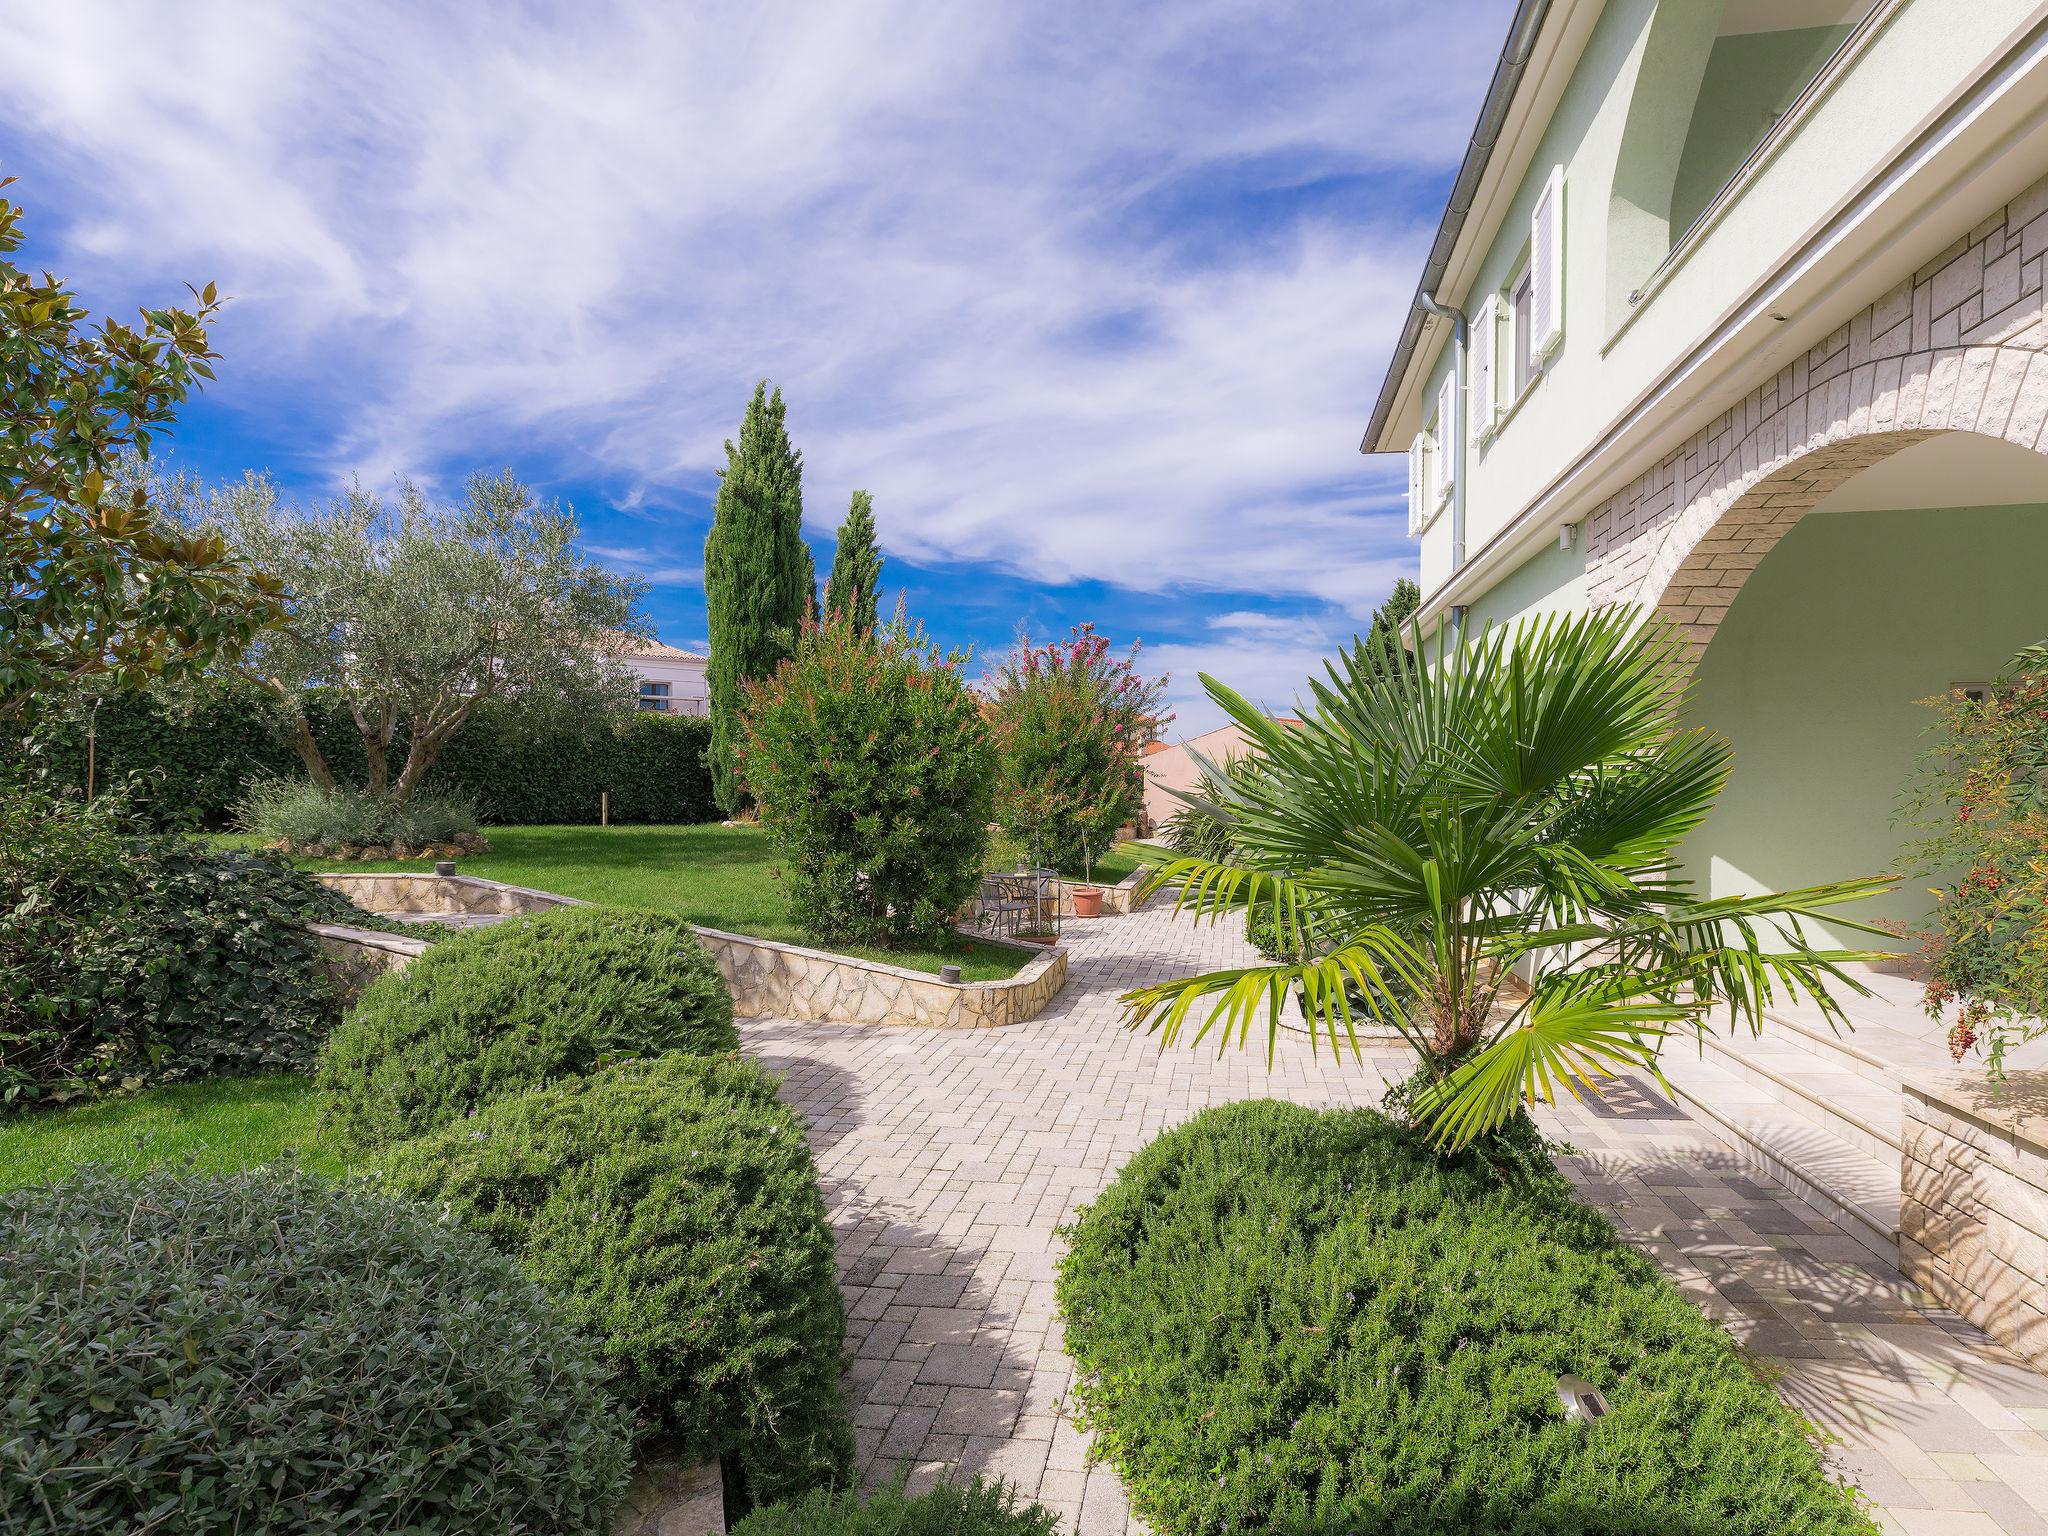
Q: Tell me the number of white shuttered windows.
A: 2